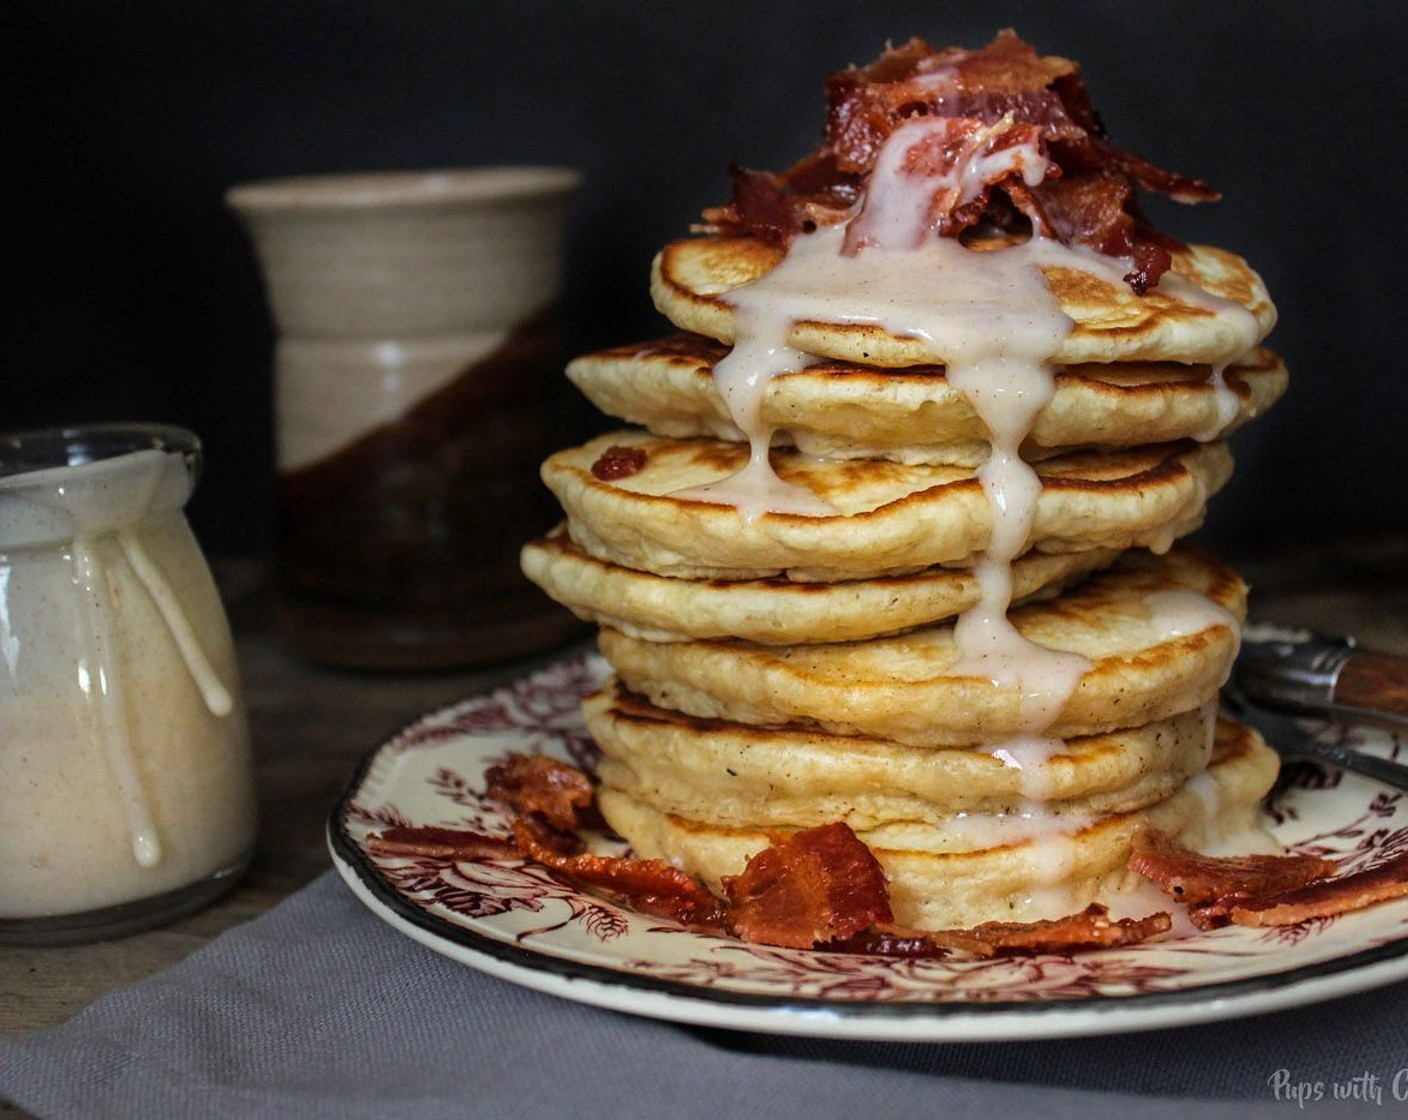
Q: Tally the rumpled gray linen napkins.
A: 1